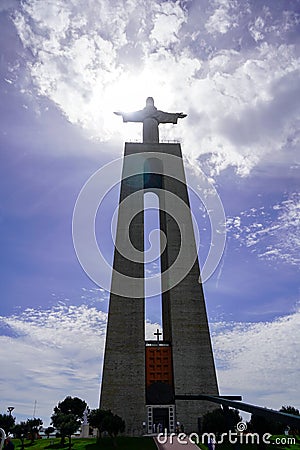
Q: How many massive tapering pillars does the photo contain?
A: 2